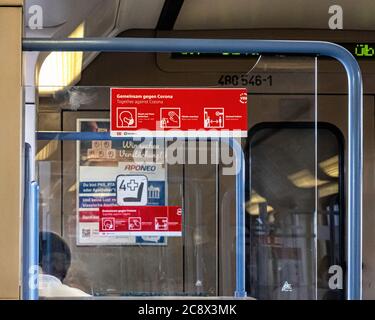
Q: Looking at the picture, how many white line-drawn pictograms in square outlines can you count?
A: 6